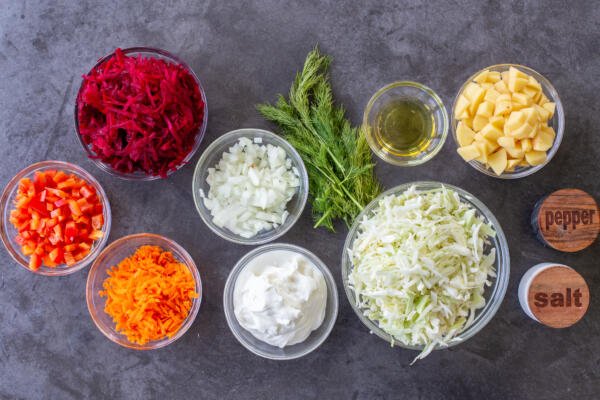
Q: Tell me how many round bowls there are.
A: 8